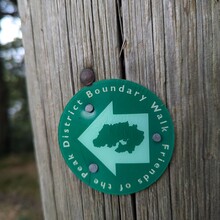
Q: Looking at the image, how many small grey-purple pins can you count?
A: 3